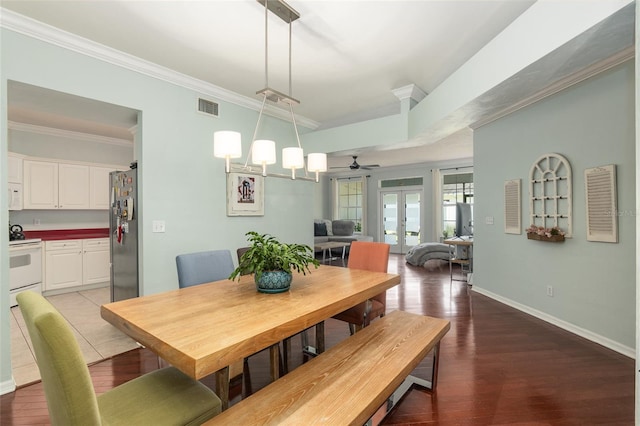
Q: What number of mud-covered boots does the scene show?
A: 0